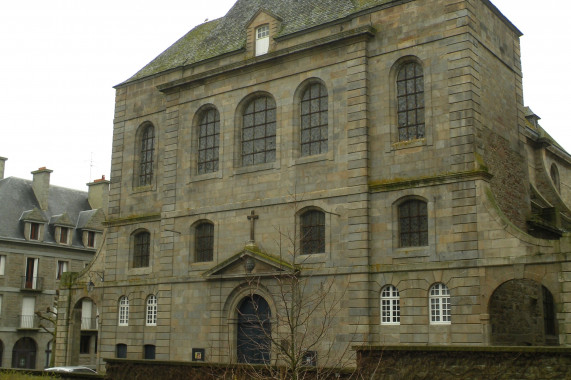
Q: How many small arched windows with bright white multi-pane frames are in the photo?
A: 4